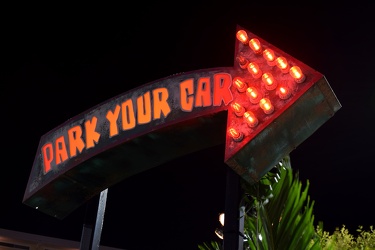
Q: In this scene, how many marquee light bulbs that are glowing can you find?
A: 14